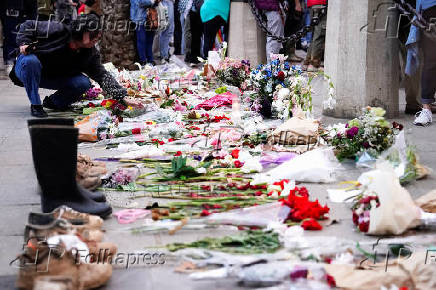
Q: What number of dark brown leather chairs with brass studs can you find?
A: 0